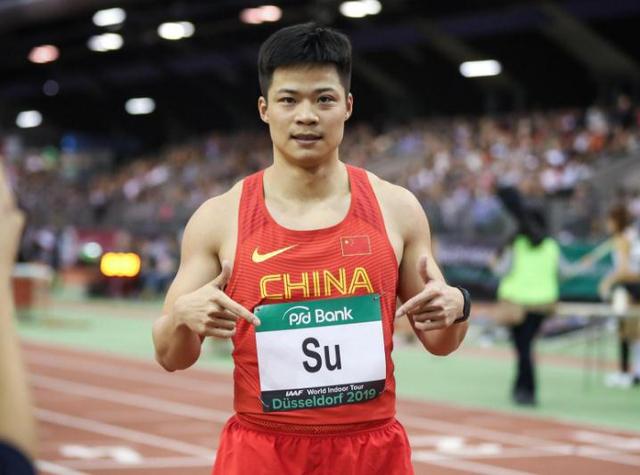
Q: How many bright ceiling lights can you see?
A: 9